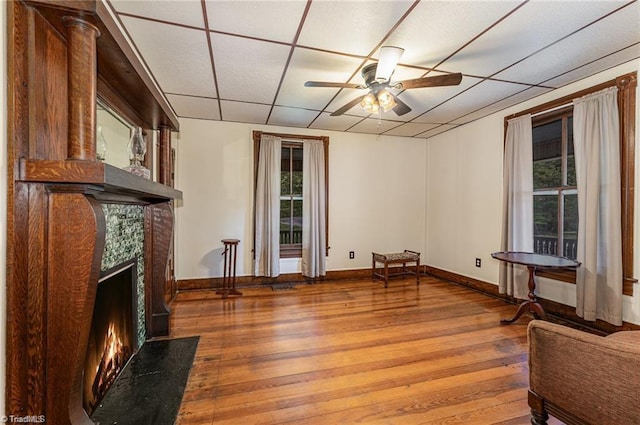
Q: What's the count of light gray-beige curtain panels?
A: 4